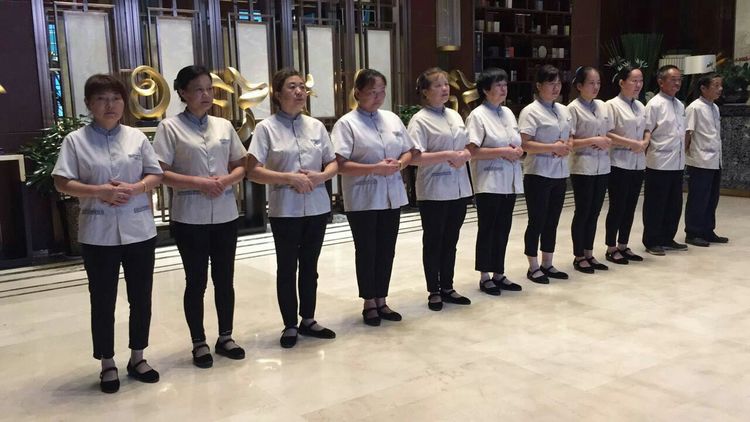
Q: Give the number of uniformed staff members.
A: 11